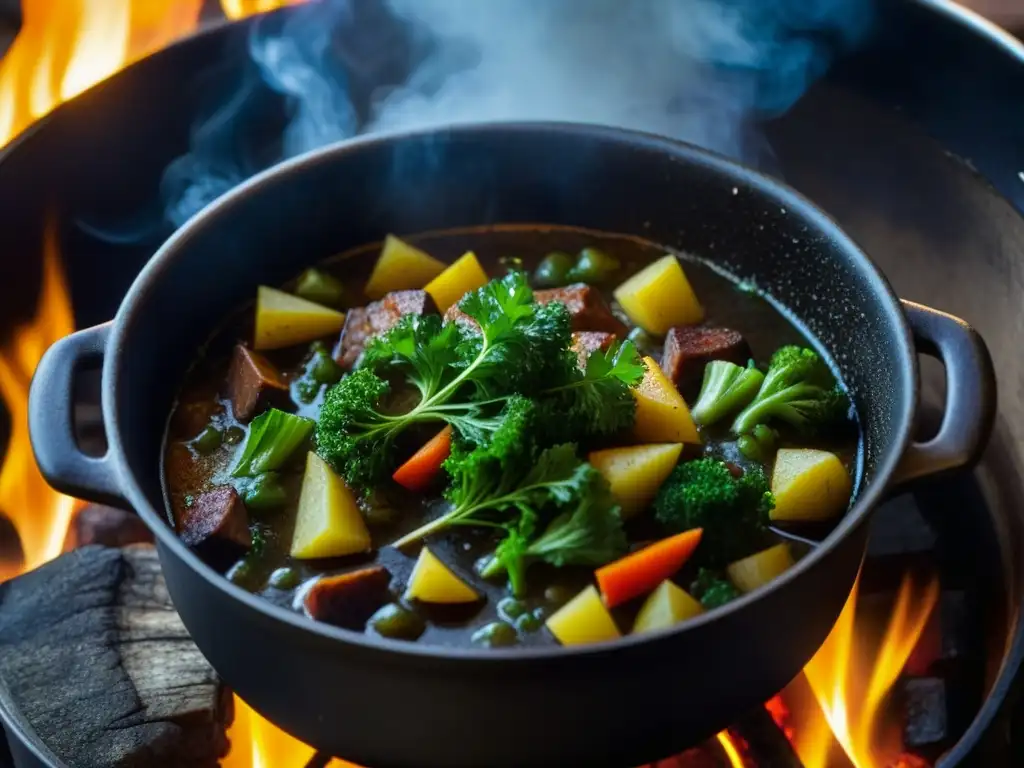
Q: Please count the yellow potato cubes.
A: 12